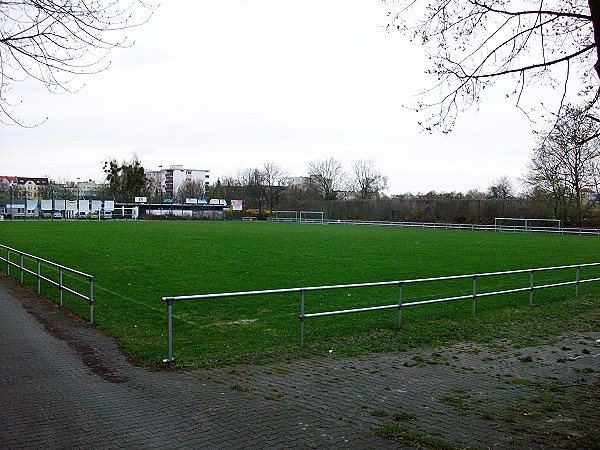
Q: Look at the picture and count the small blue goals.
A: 0